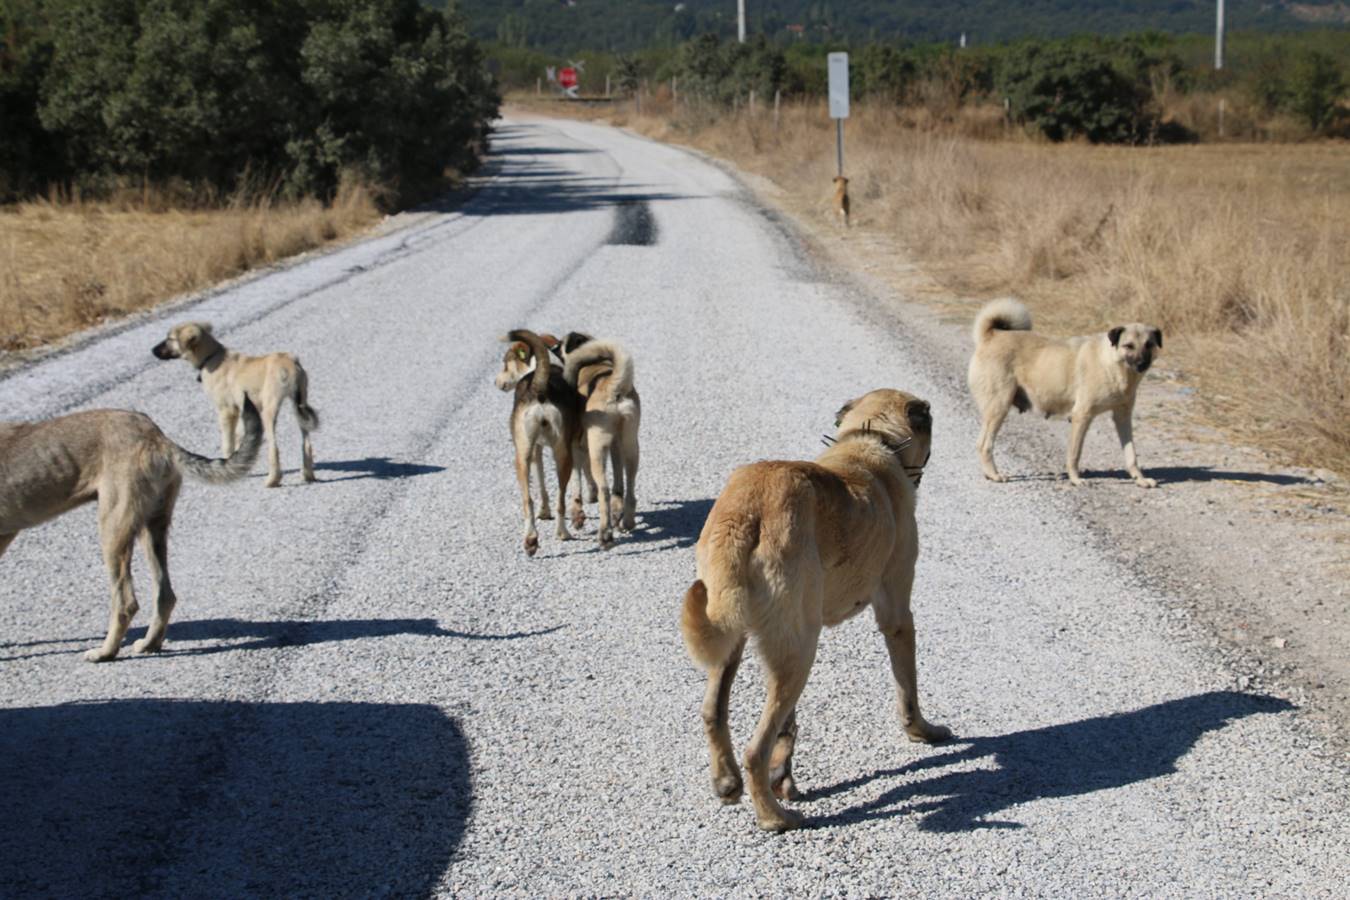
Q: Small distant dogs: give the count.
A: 1